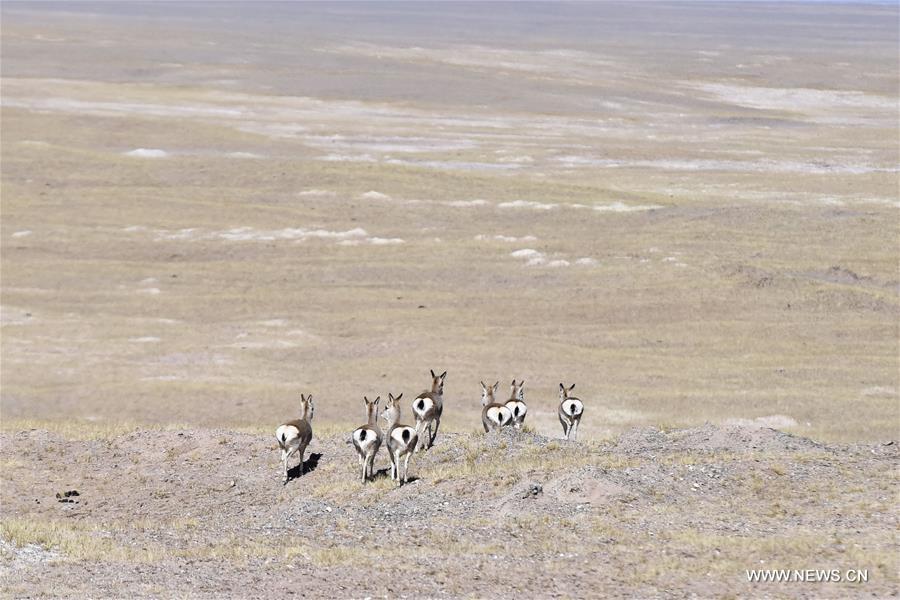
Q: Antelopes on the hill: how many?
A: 7